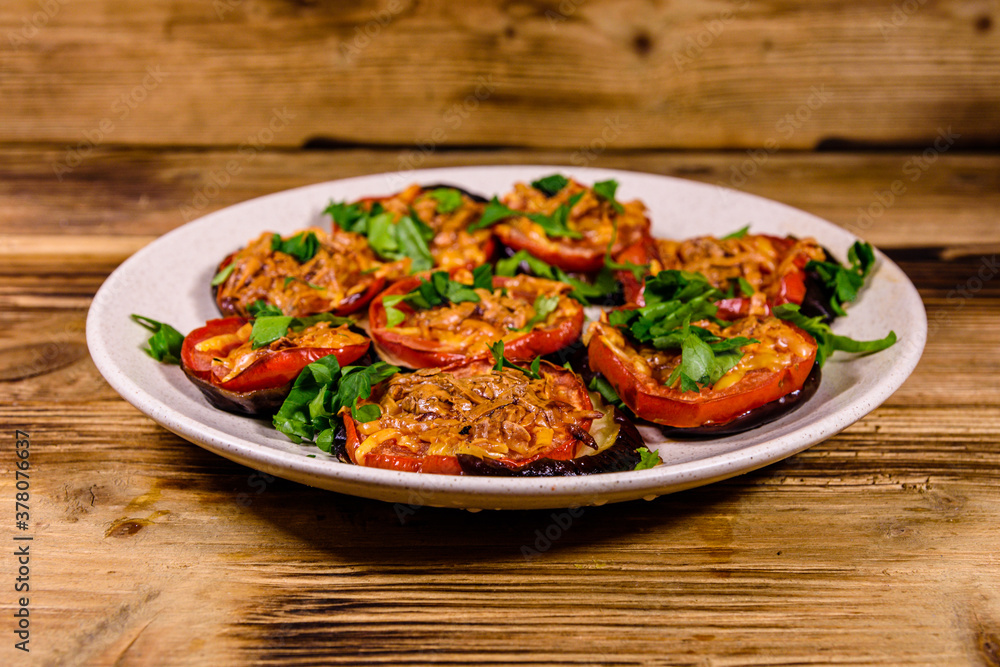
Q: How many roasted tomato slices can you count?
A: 8